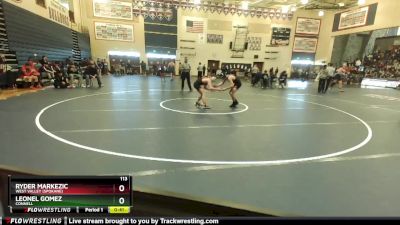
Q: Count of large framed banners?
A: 5